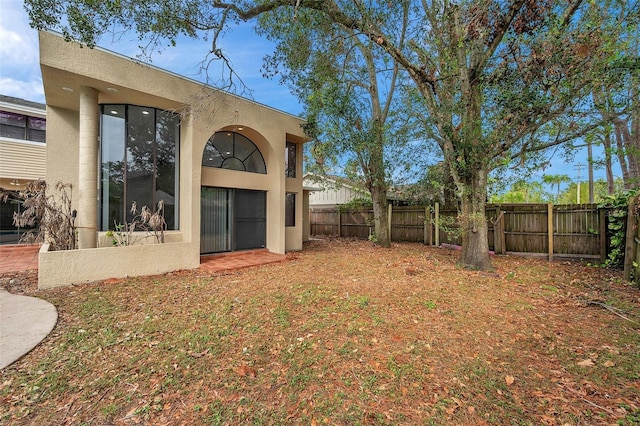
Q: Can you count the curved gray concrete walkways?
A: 1